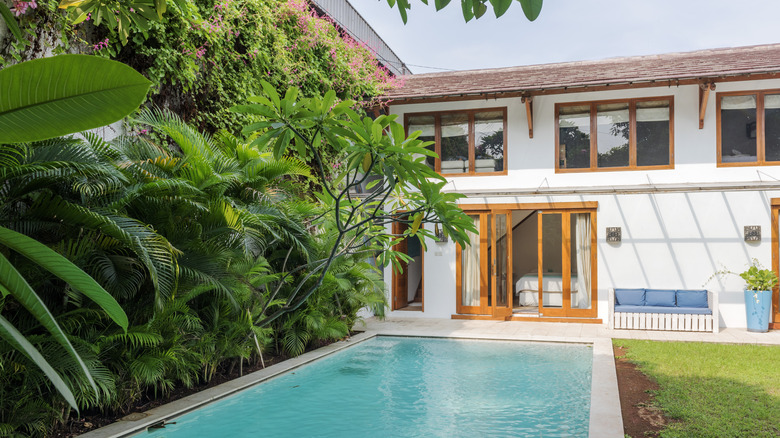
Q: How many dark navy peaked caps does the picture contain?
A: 0